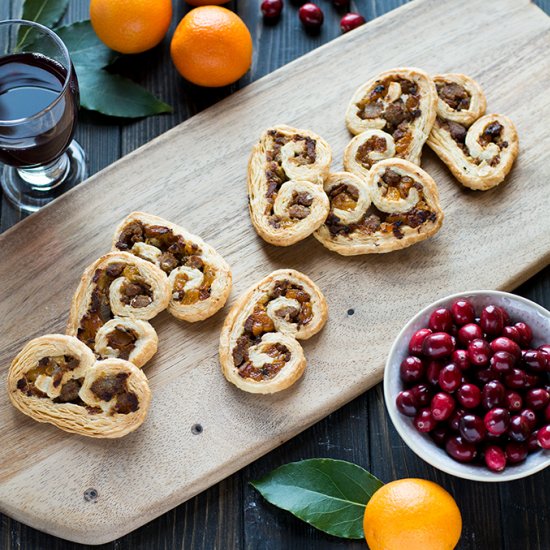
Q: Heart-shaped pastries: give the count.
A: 8